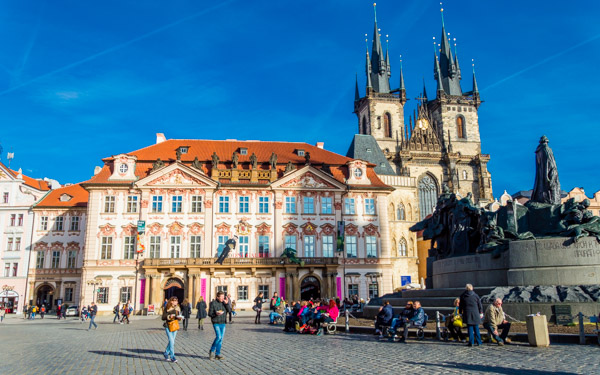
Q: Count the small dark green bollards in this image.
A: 3